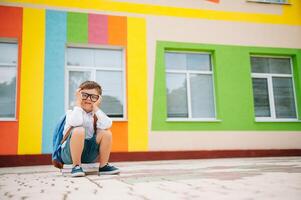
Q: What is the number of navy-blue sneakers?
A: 2